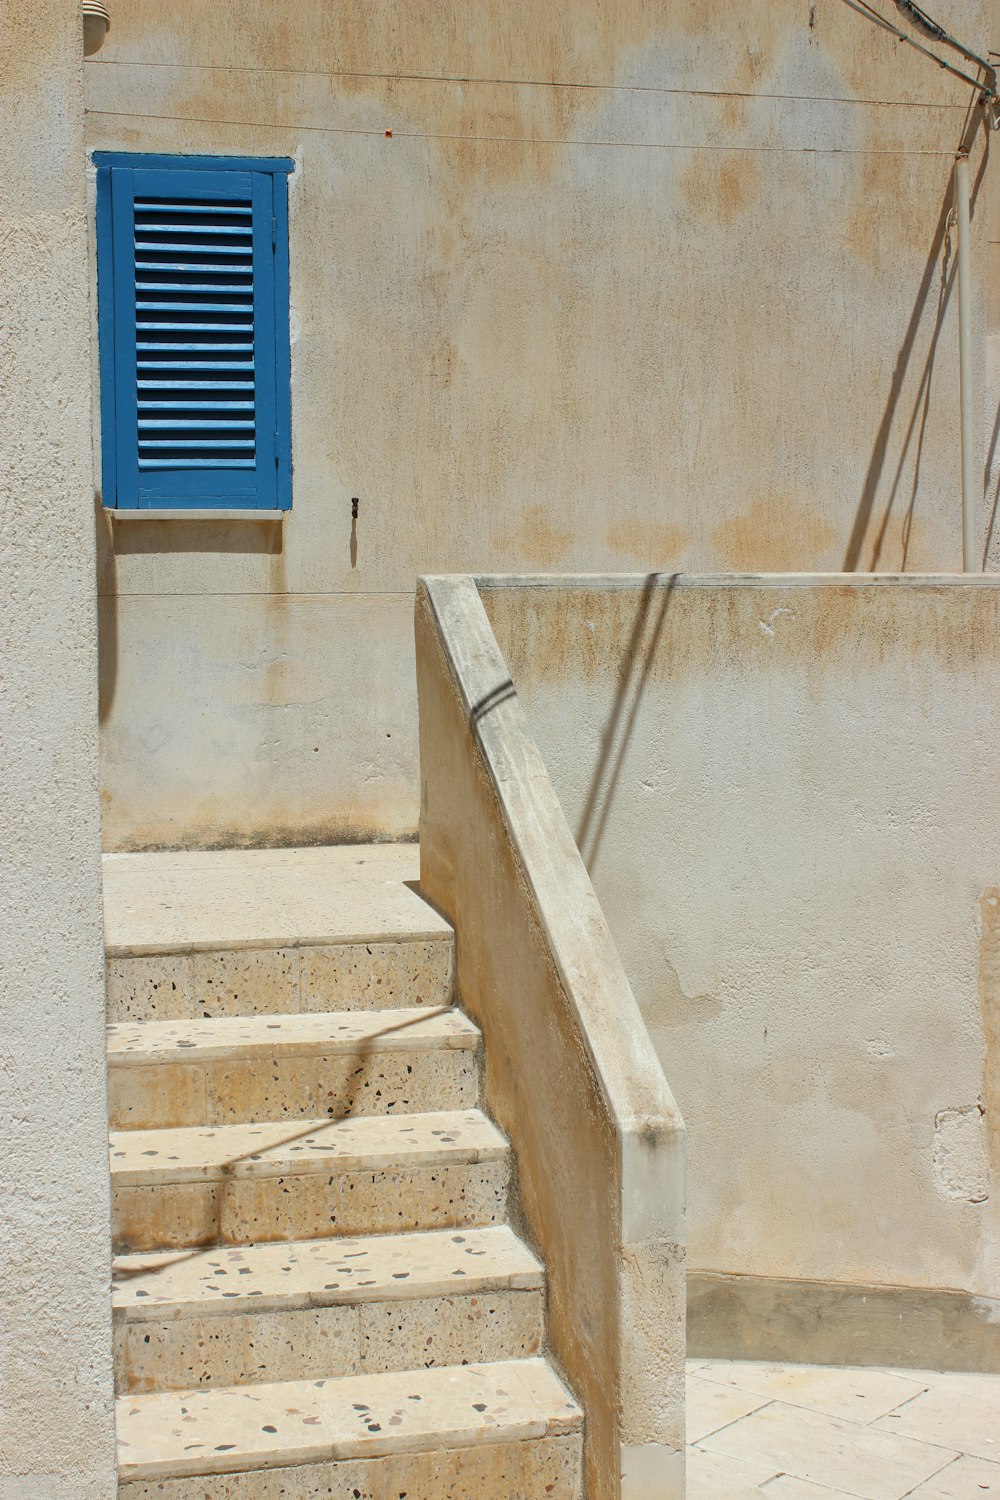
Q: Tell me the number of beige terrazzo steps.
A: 5